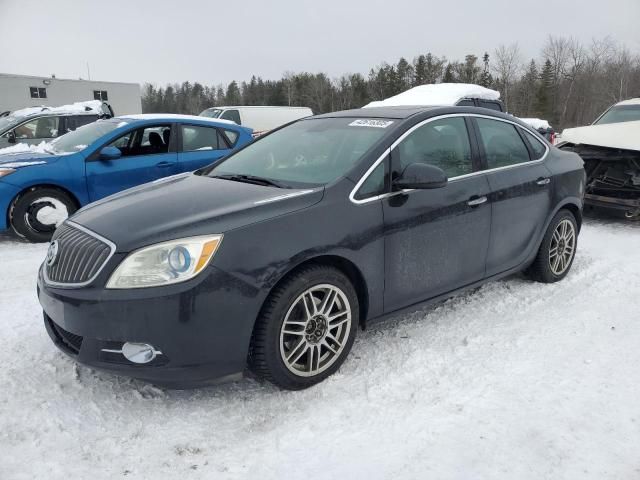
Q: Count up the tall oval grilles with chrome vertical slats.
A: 1